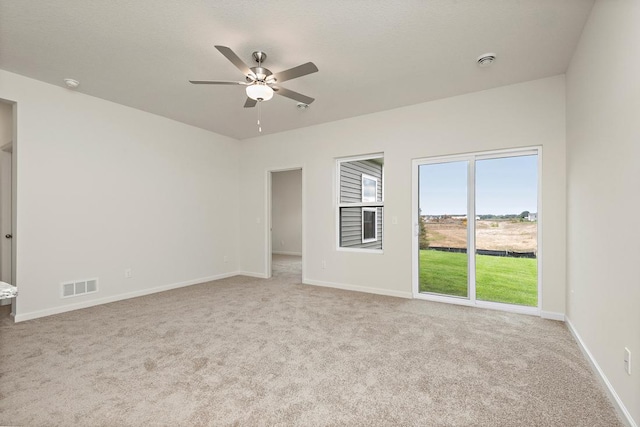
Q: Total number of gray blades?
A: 5